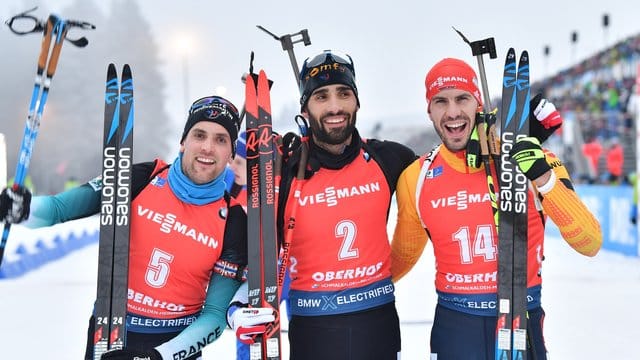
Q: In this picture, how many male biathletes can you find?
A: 3